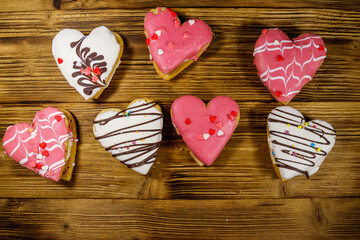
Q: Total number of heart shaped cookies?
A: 7